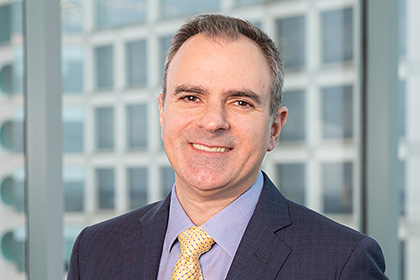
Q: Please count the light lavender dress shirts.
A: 1